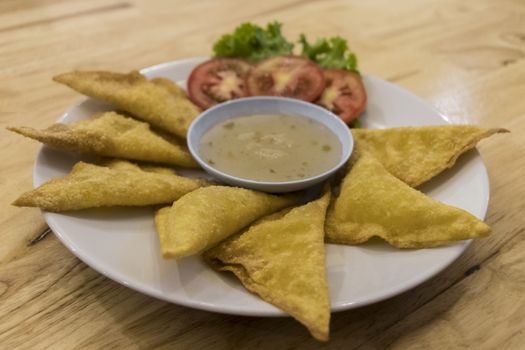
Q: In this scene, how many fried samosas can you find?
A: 7